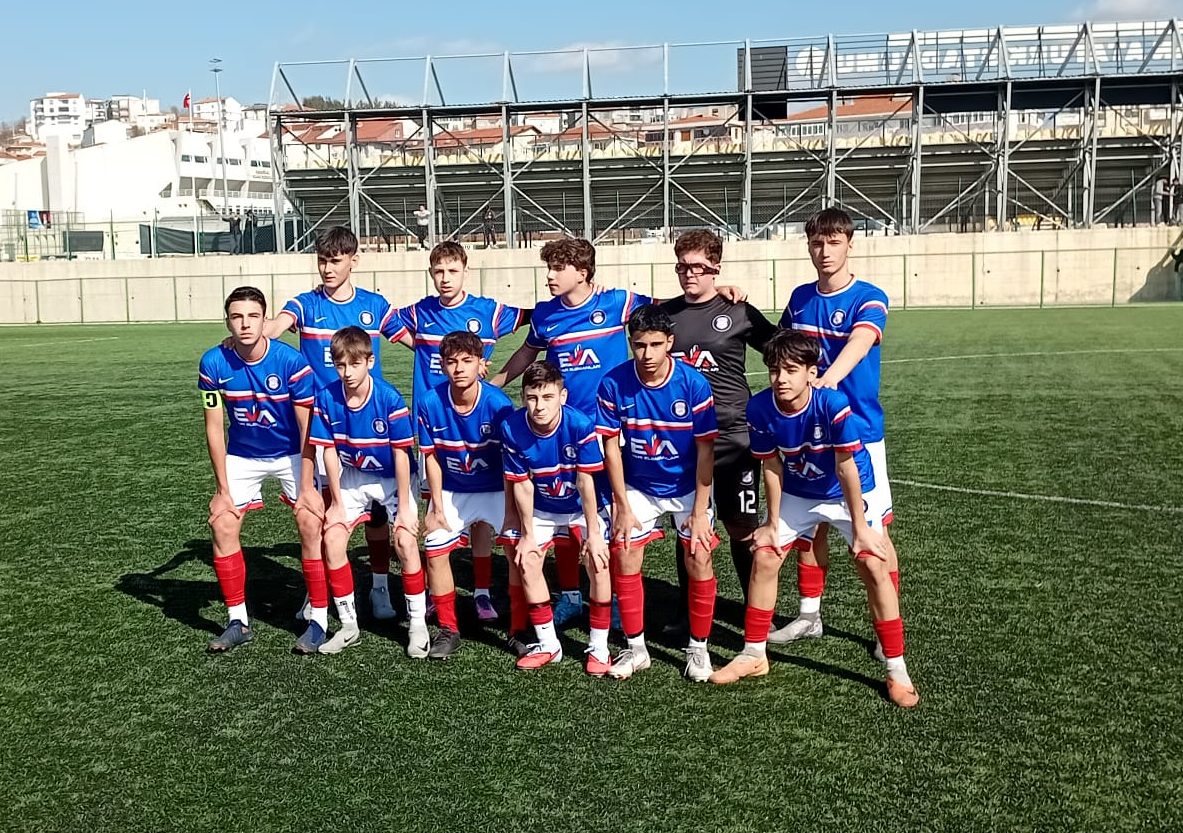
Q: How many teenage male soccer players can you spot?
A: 11